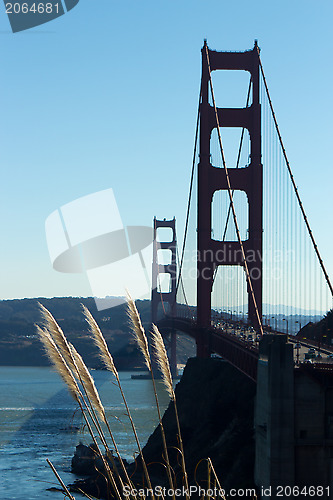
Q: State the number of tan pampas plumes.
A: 6